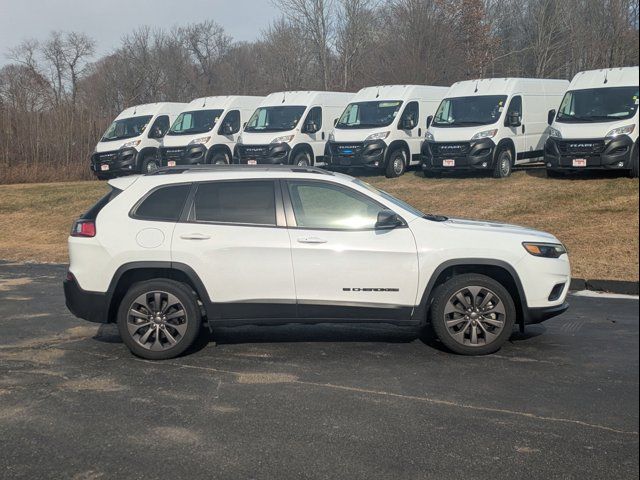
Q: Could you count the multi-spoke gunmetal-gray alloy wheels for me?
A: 2